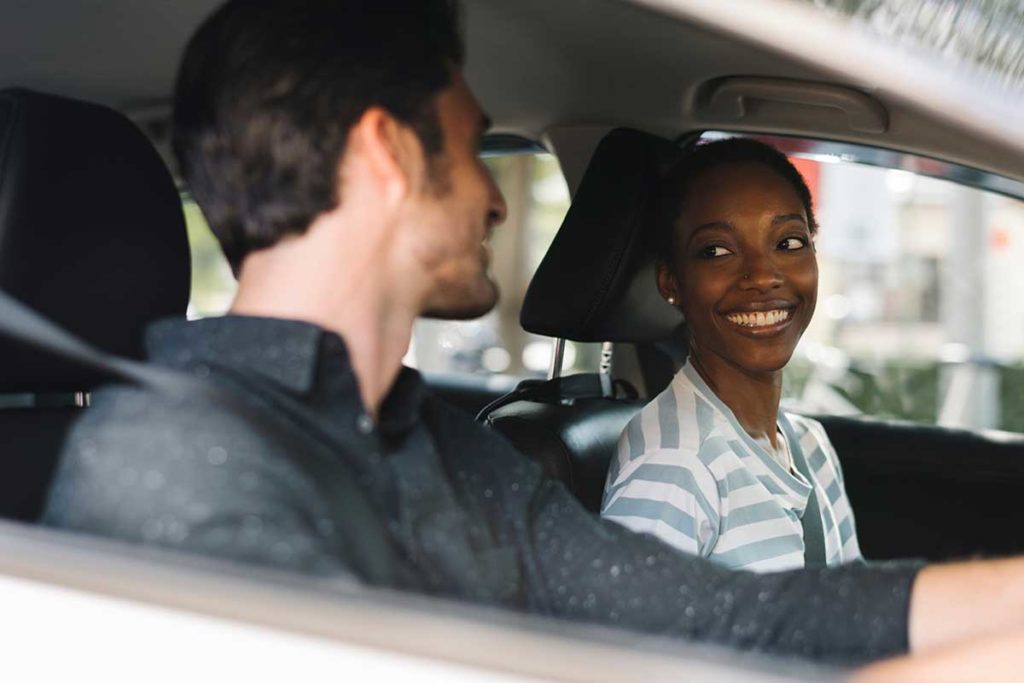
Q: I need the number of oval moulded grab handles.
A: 1